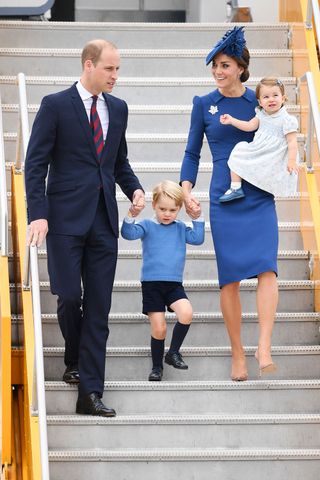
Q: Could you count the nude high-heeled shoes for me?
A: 2